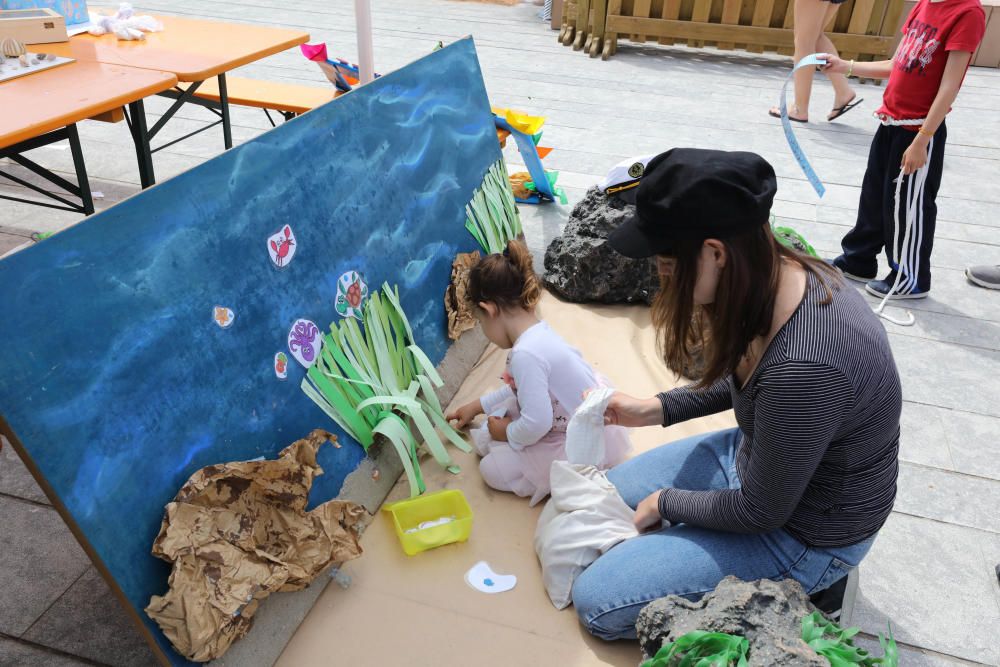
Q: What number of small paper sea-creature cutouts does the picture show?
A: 5